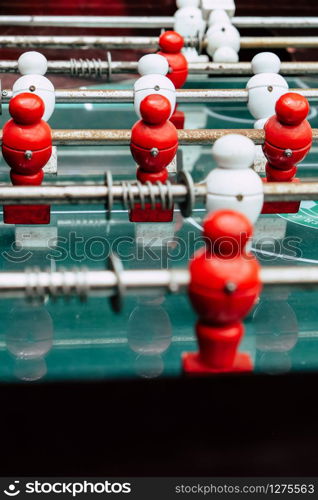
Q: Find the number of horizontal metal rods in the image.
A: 7